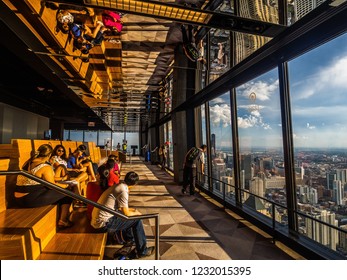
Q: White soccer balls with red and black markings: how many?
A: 0